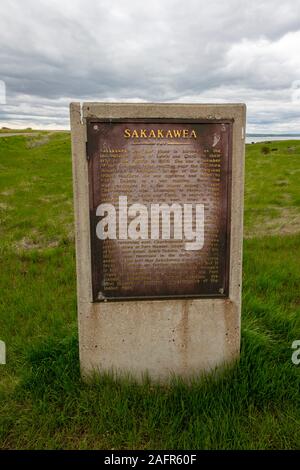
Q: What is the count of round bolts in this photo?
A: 4